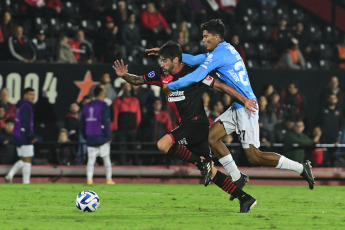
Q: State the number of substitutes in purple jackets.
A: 2